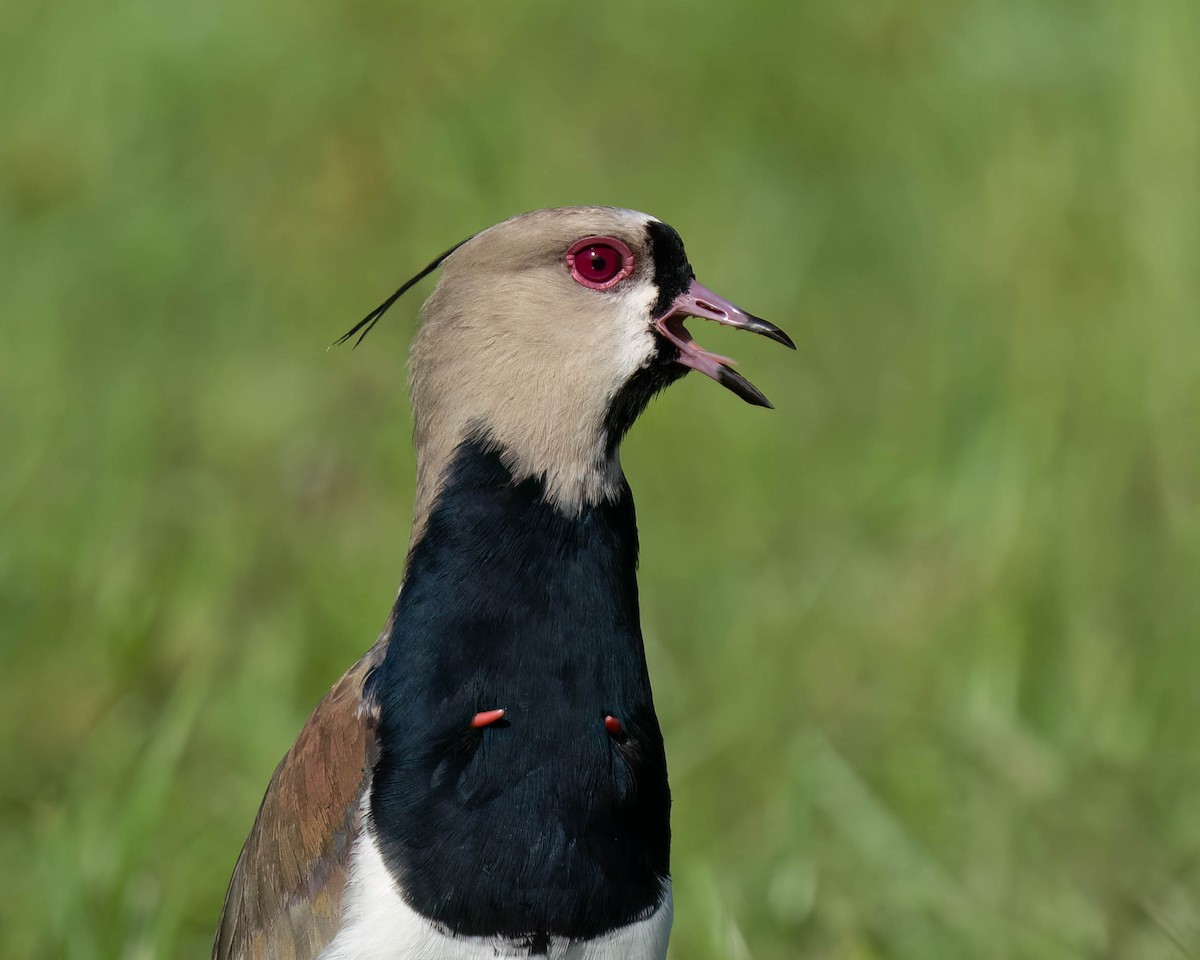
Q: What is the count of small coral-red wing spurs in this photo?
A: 2